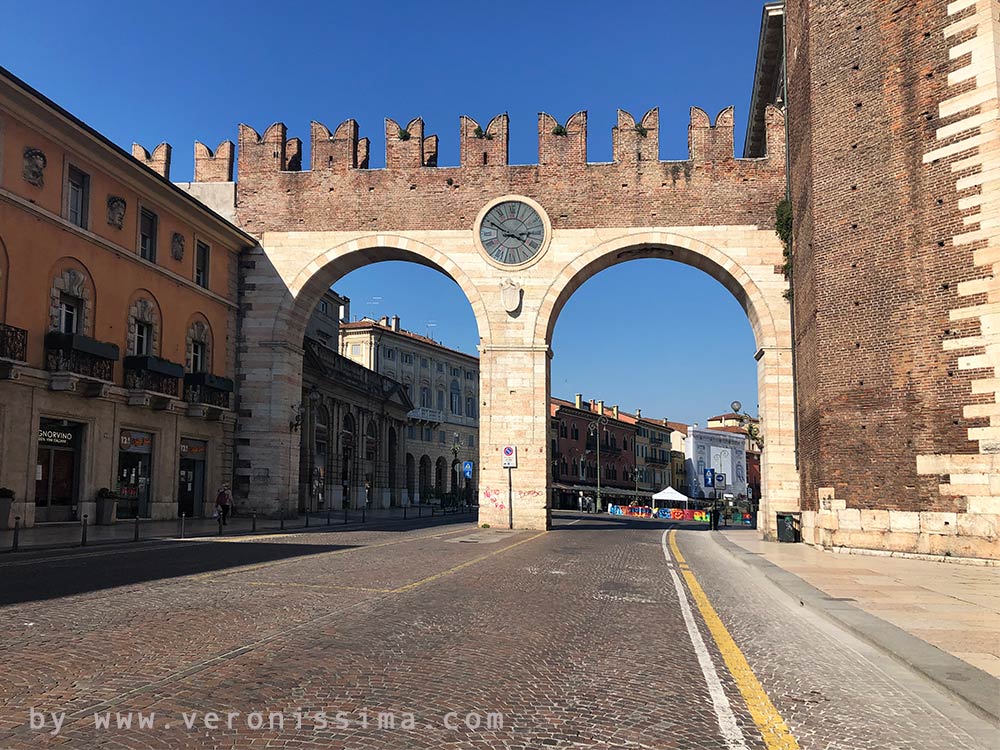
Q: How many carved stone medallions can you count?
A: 3